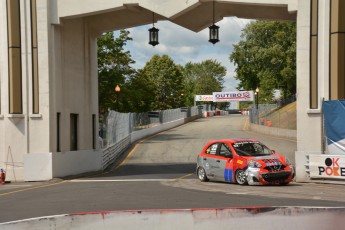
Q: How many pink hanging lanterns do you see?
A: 0